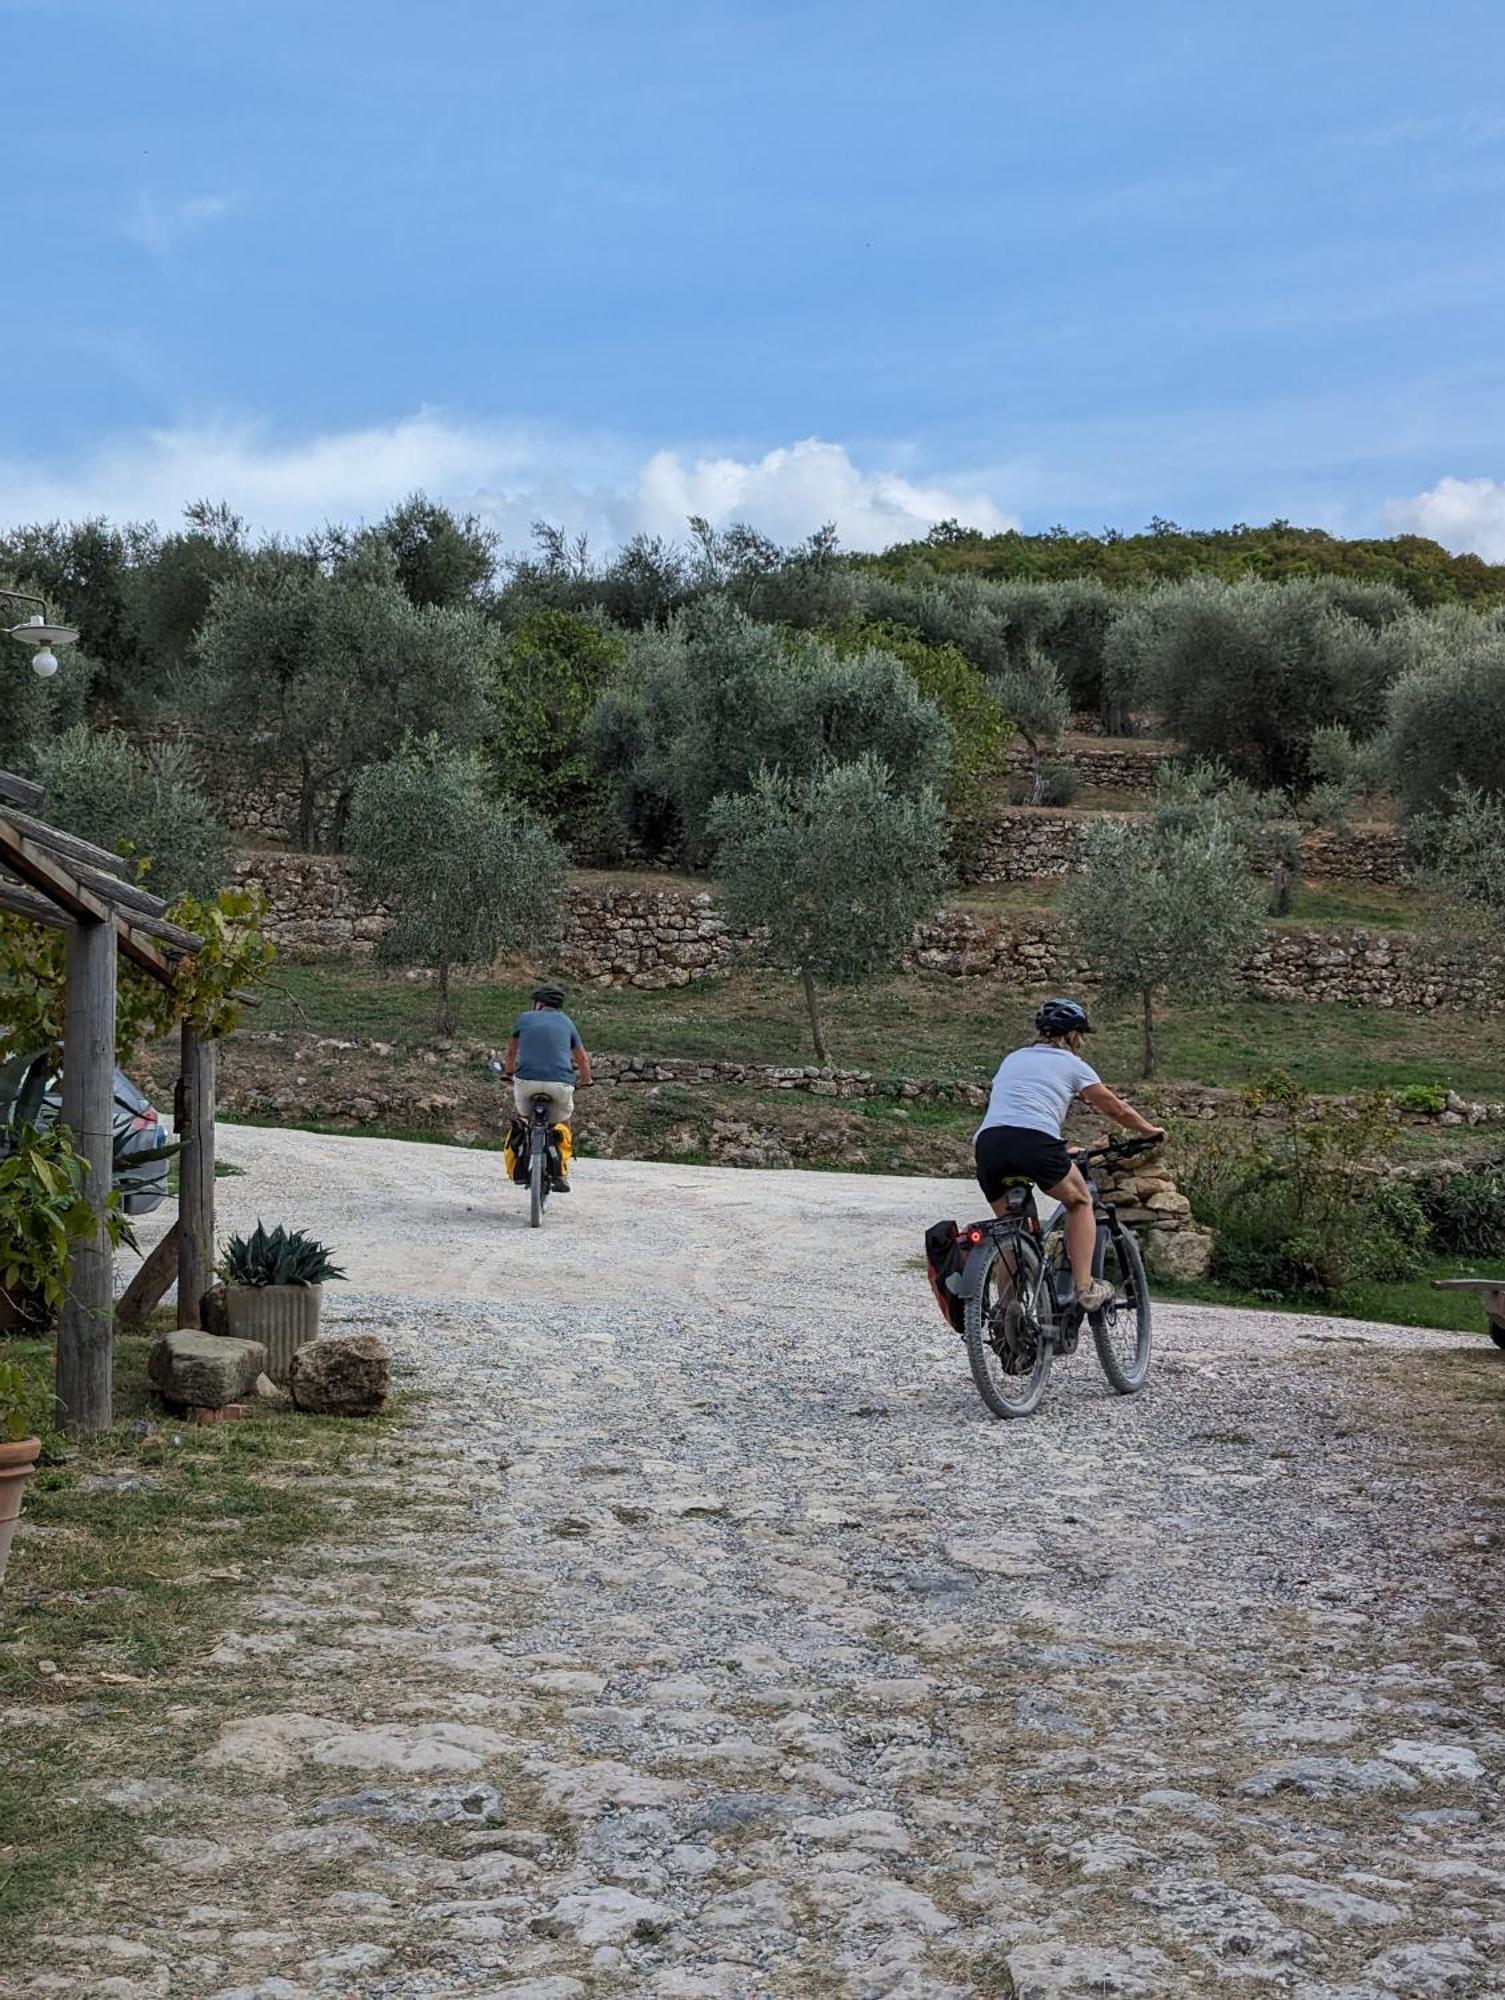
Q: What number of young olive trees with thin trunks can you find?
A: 3